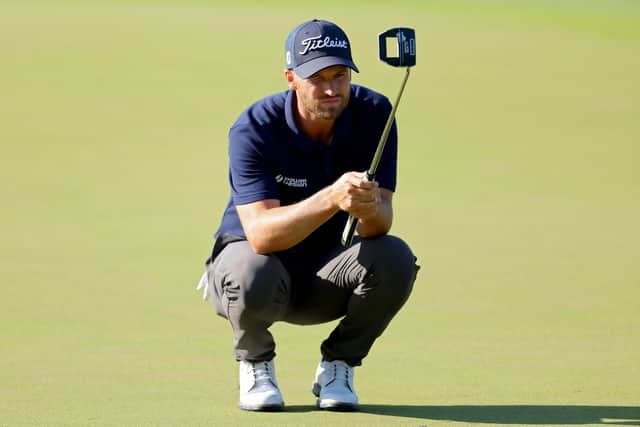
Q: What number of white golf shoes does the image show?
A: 2